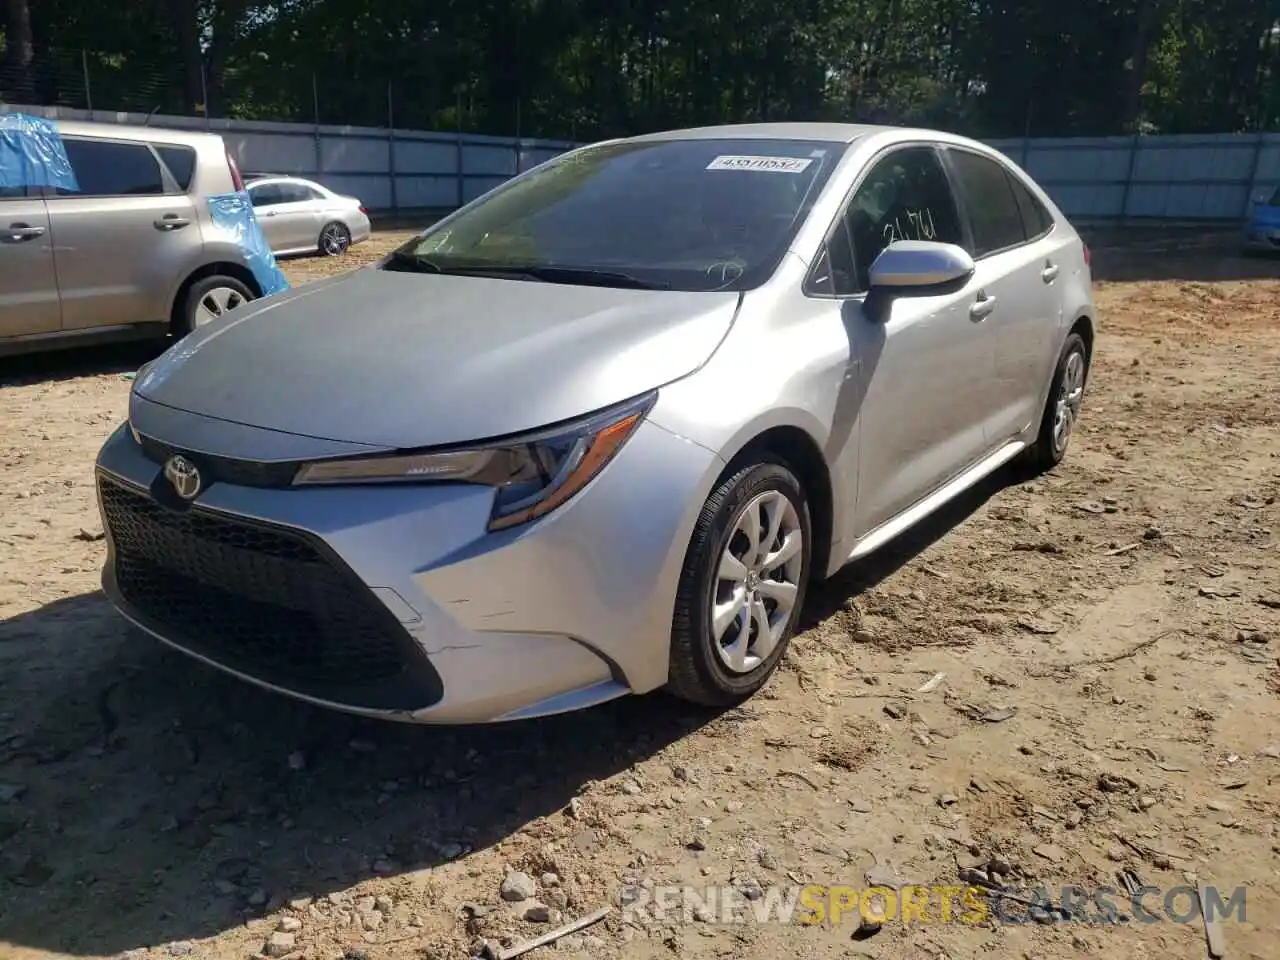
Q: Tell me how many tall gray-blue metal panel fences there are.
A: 1